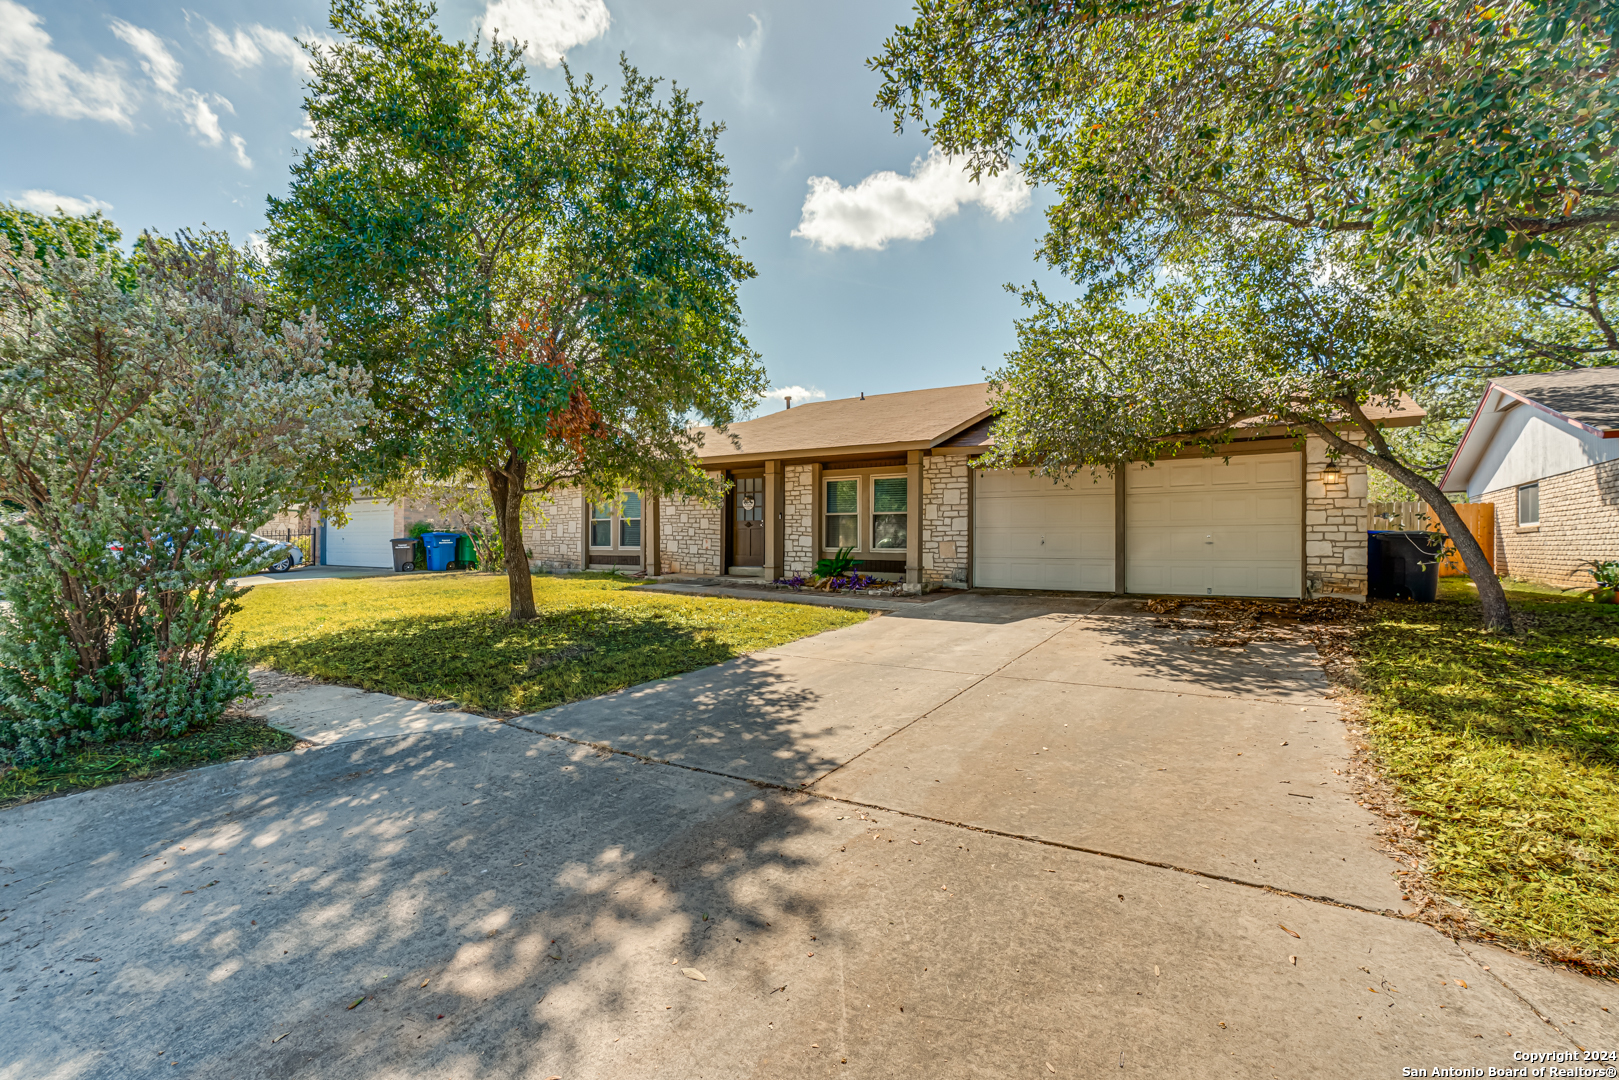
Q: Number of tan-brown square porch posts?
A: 3